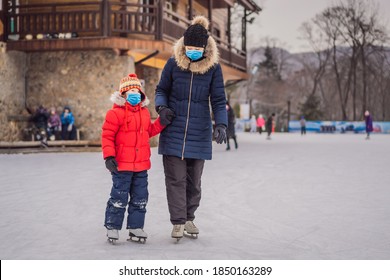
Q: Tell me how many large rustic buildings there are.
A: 1